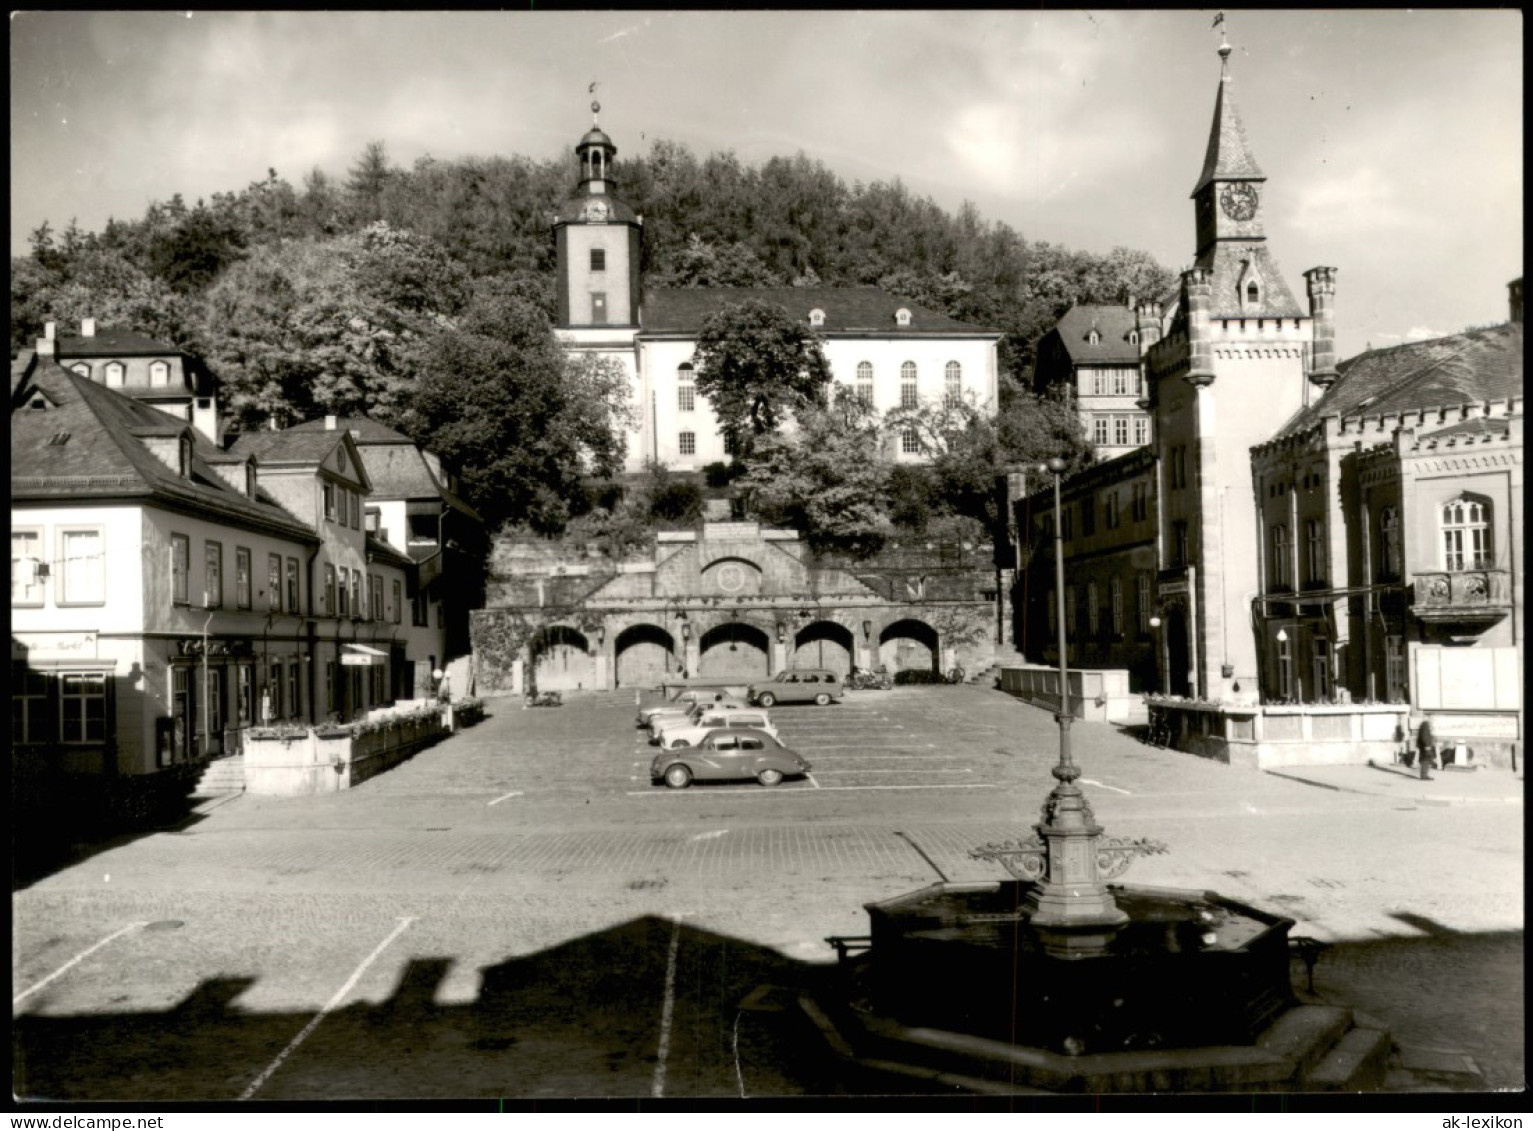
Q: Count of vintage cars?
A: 5